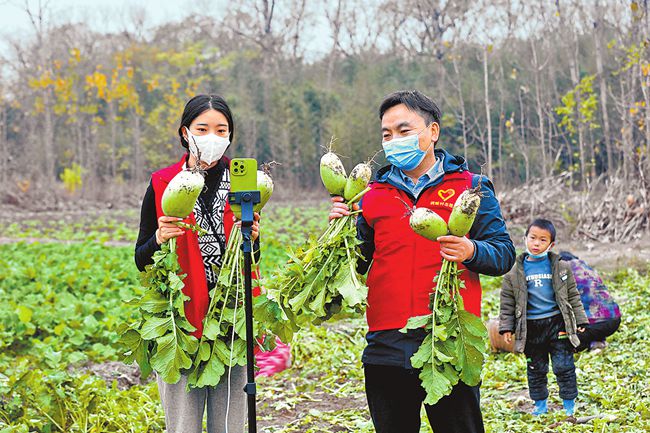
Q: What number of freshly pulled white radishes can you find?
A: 6